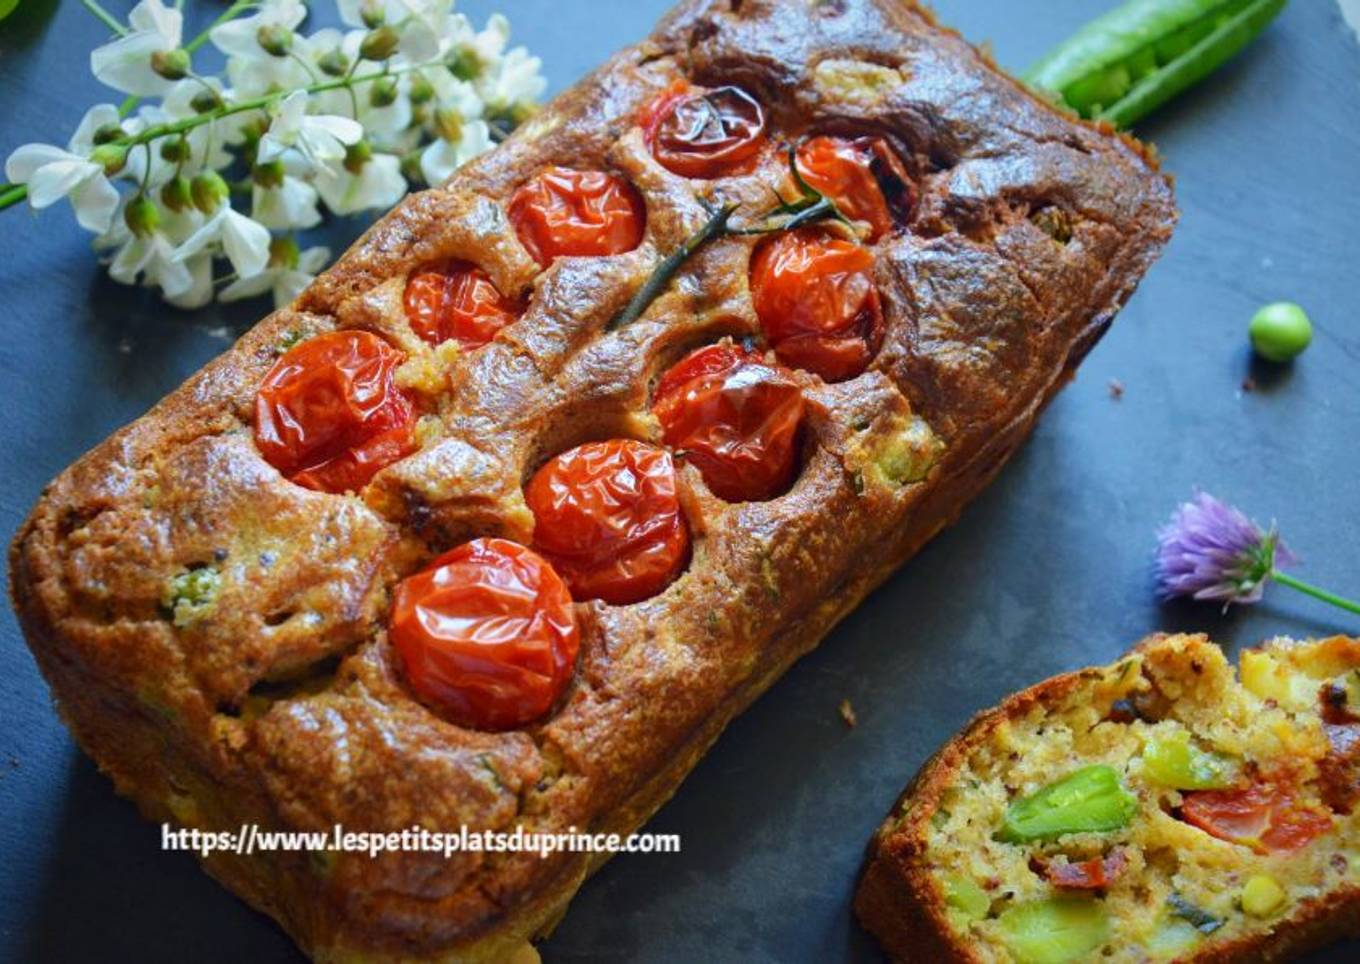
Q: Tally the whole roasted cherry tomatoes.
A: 9